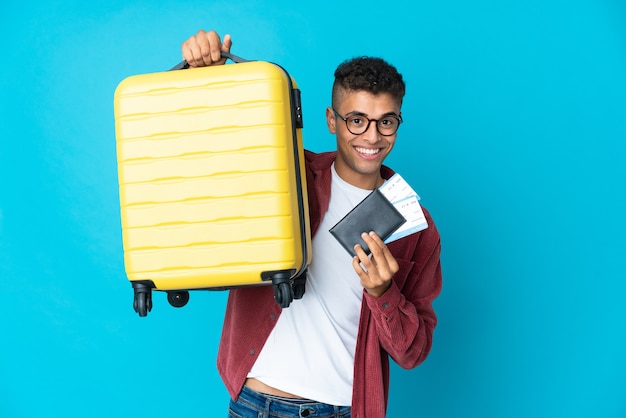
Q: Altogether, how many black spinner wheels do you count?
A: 4